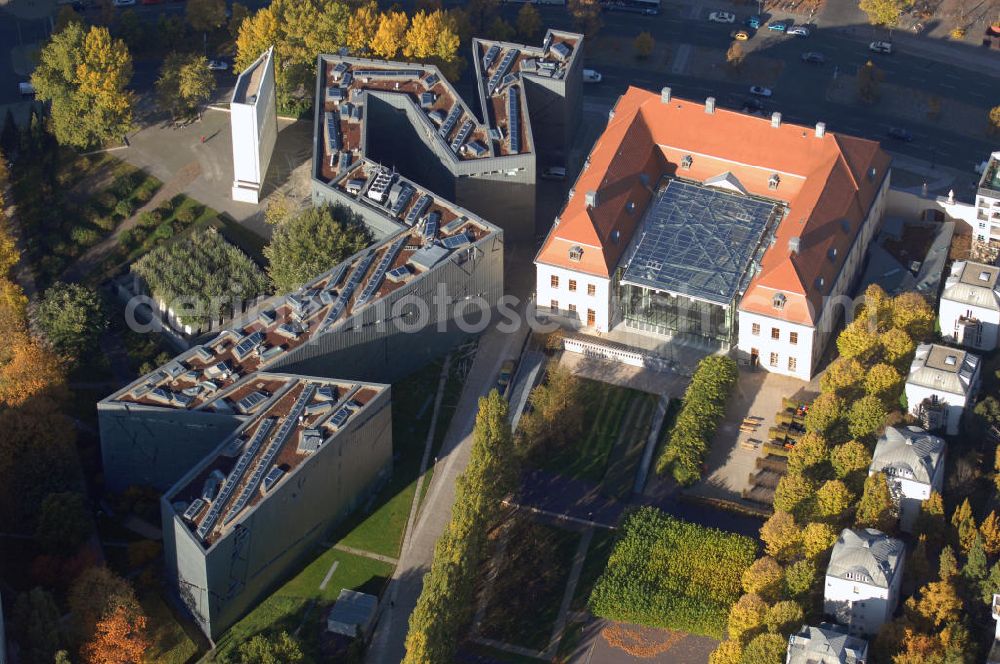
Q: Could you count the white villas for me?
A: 5